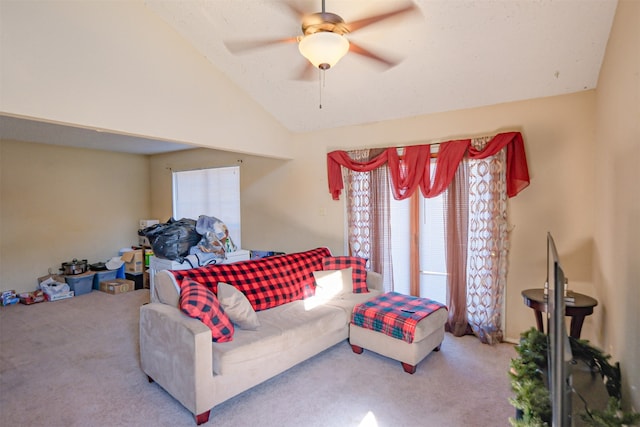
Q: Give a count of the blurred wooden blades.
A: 5